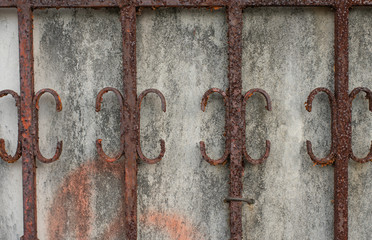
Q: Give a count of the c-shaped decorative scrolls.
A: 8